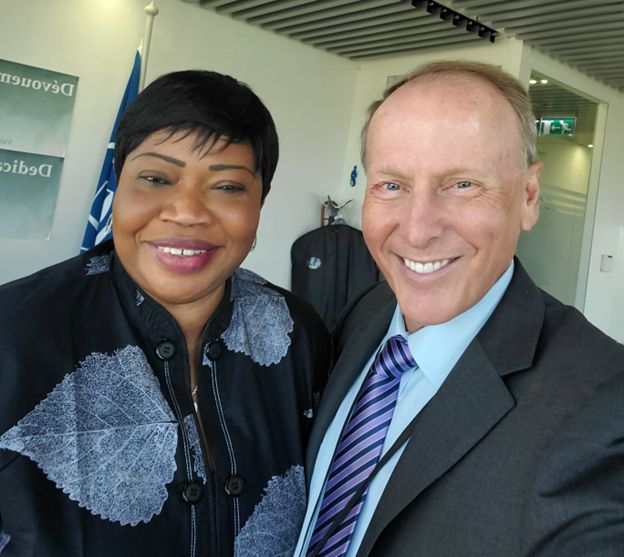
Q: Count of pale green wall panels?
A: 2